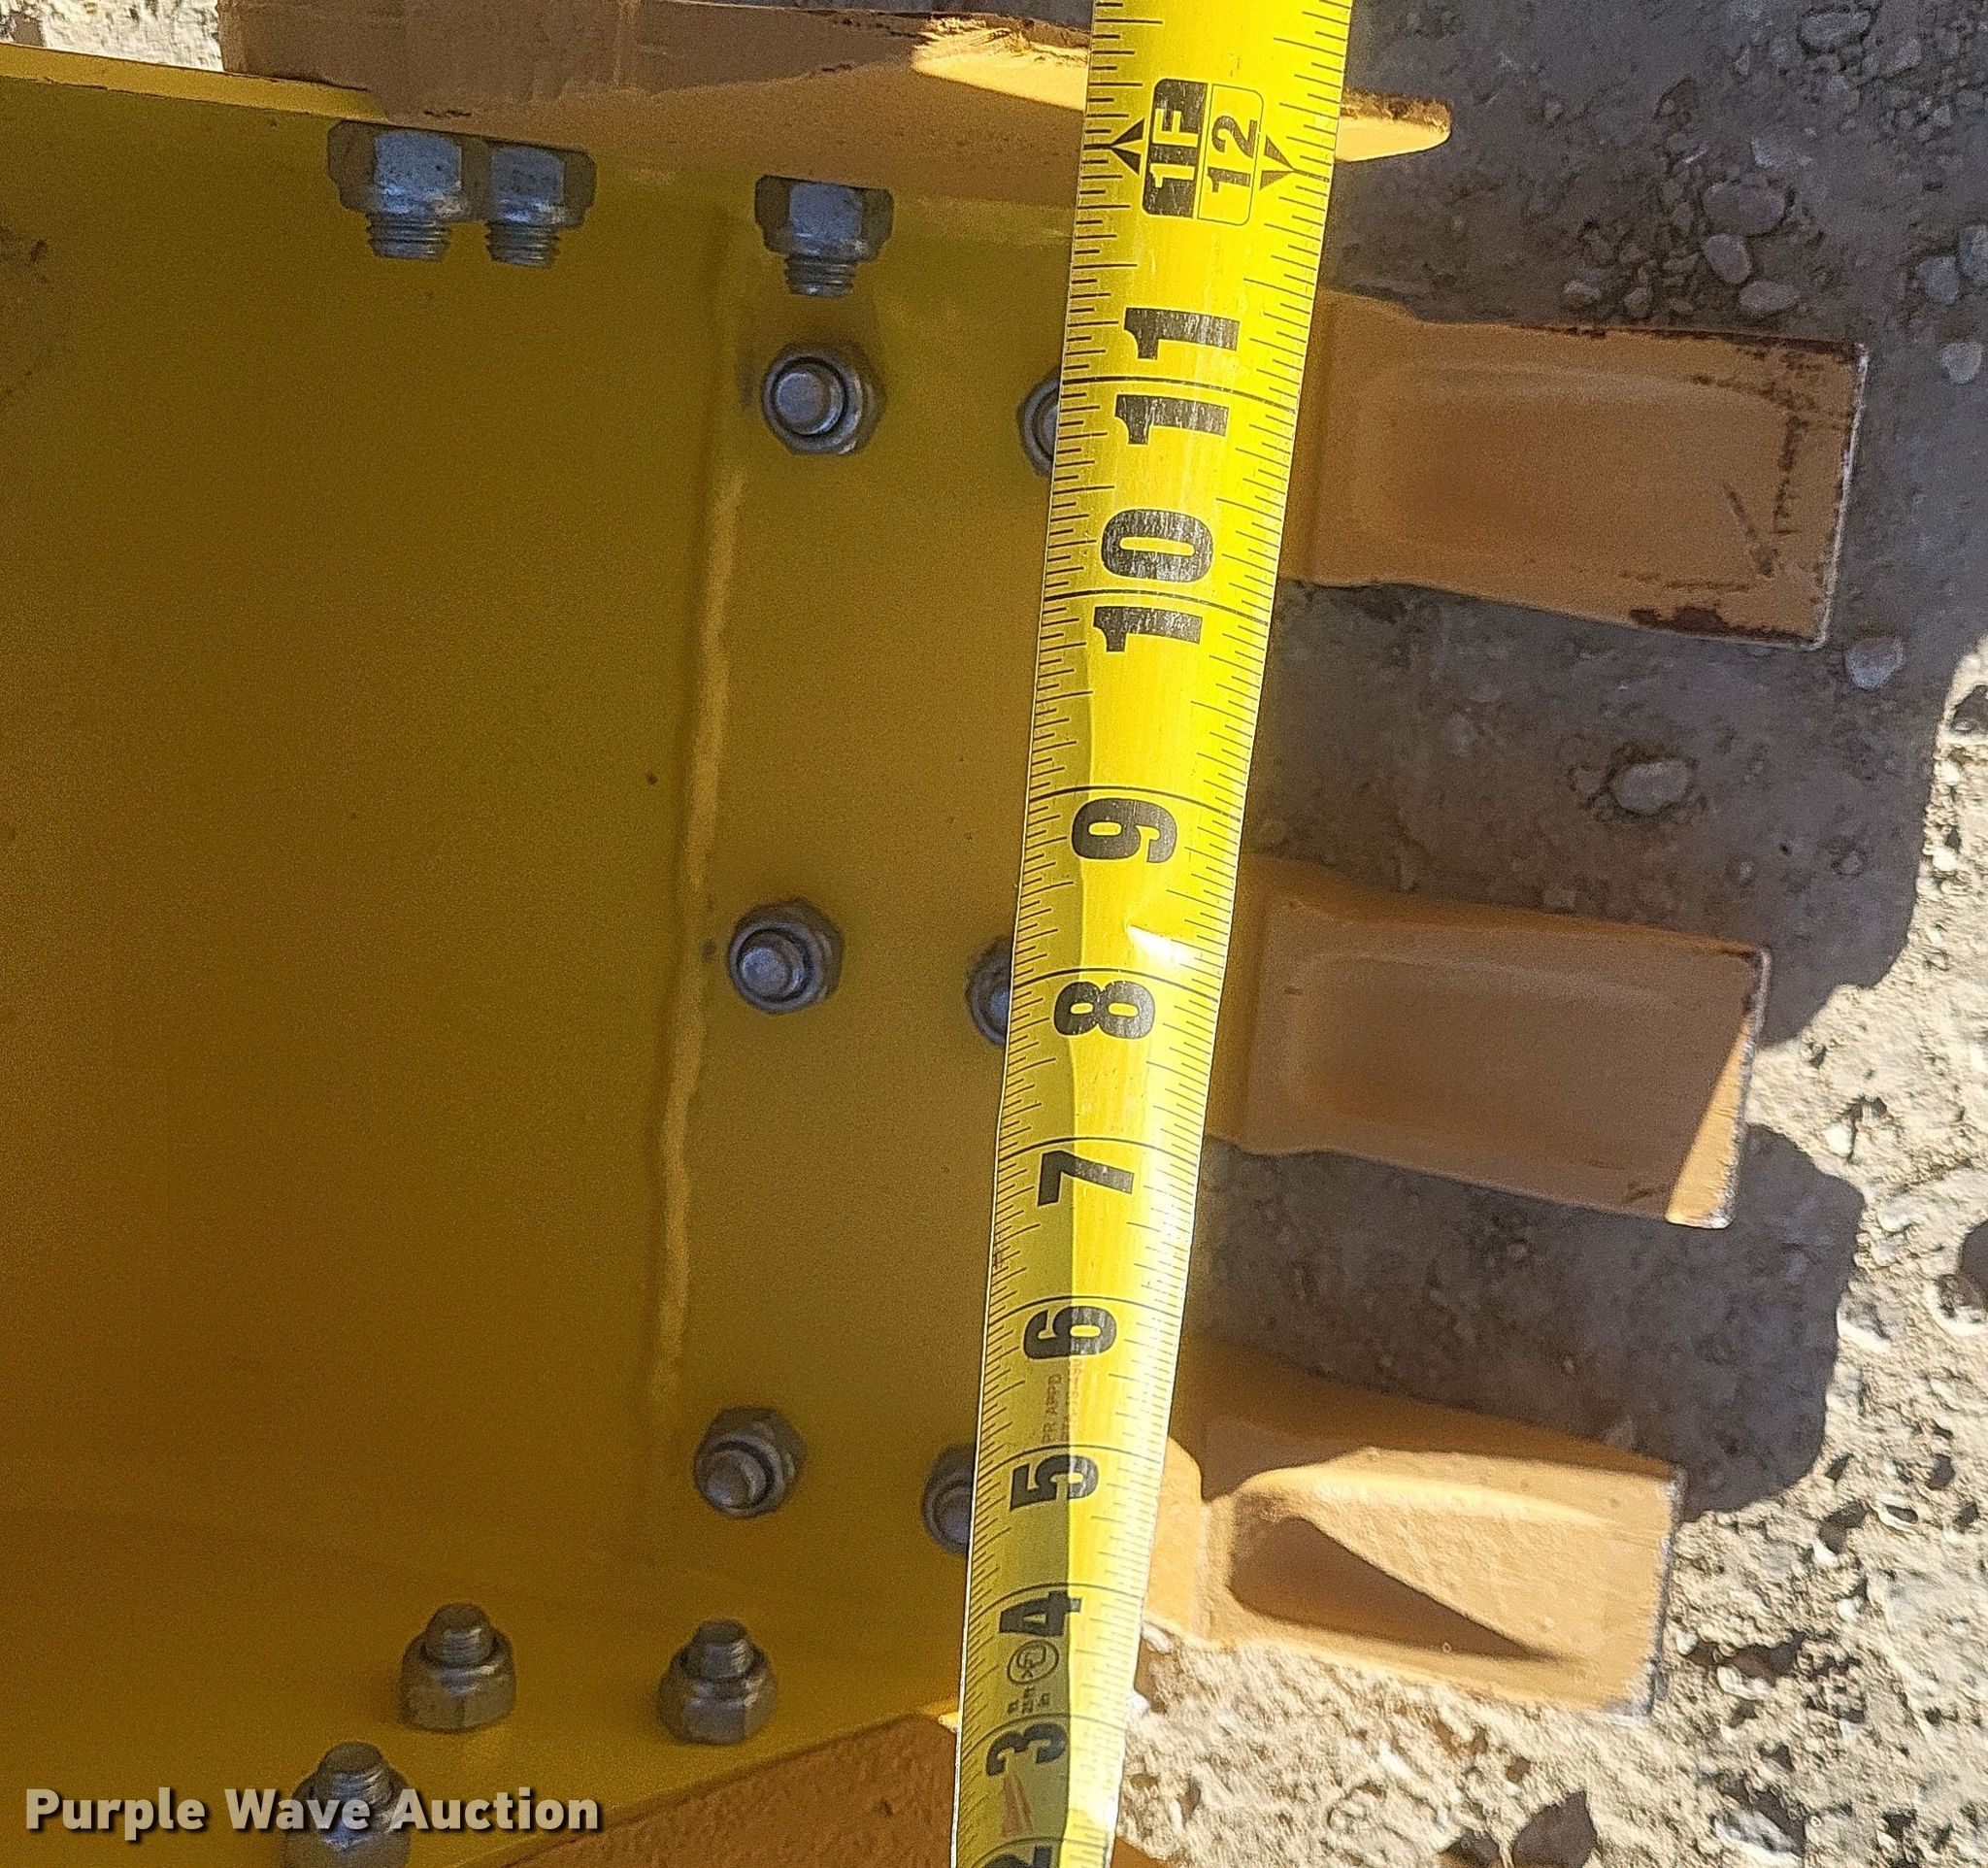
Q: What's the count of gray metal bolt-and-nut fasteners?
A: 12